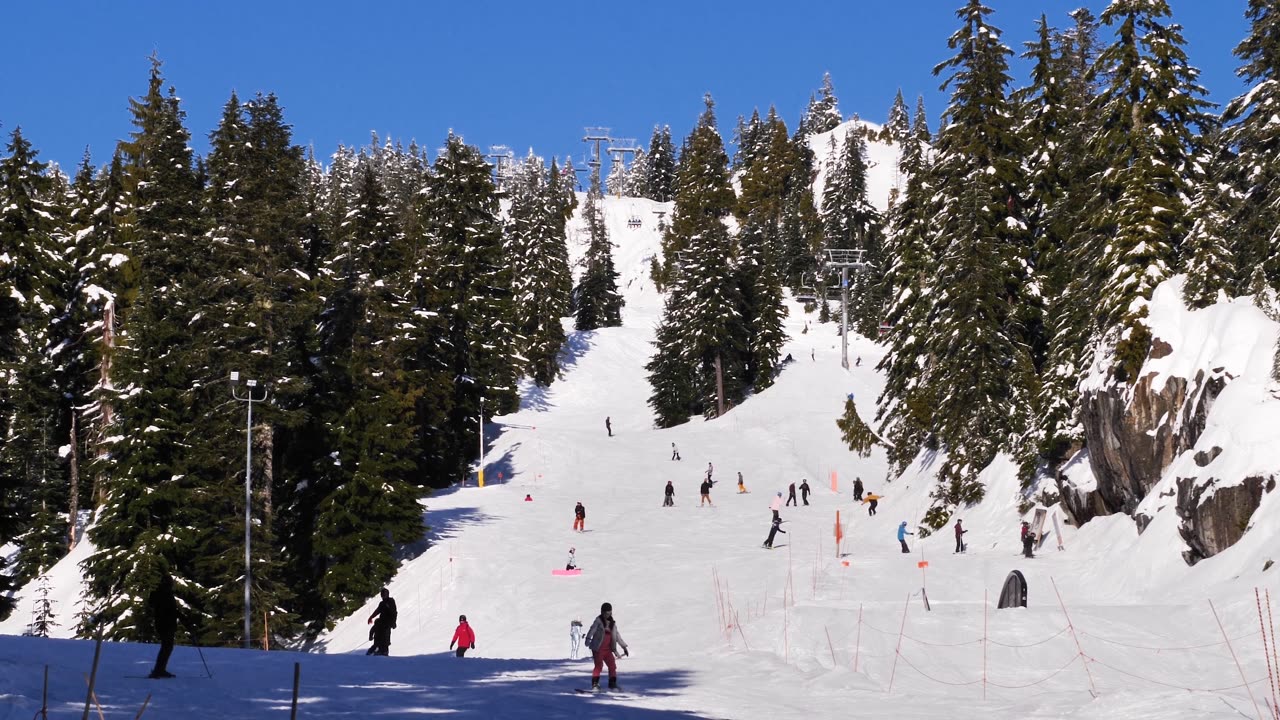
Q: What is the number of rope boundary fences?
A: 1